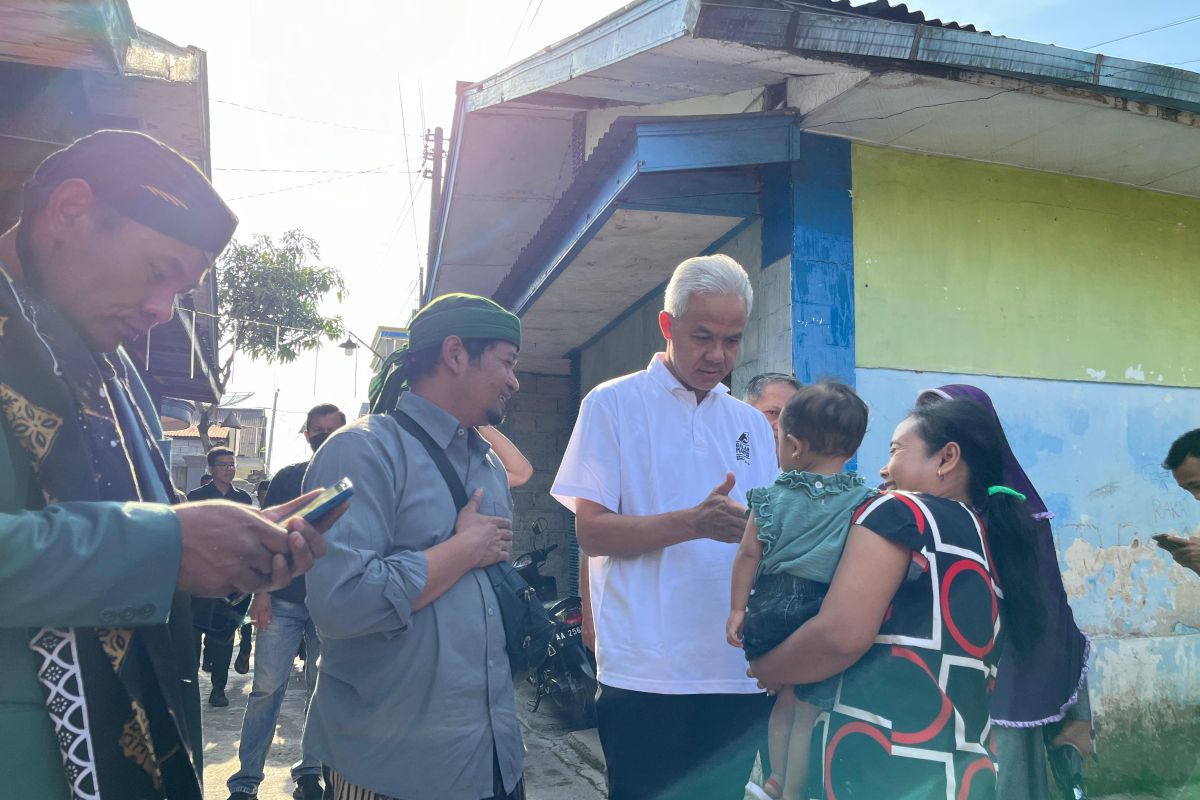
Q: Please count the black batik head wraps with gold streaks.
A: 1